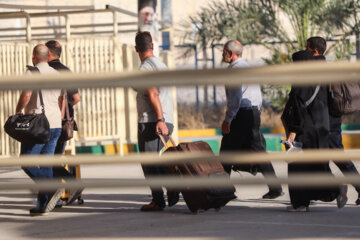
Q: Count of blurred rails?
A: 3